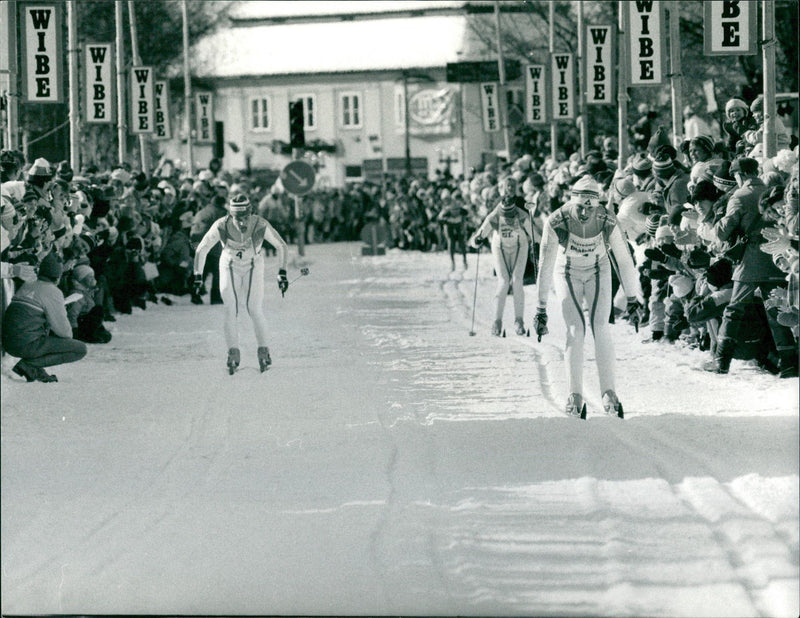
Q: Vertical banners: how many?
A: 11